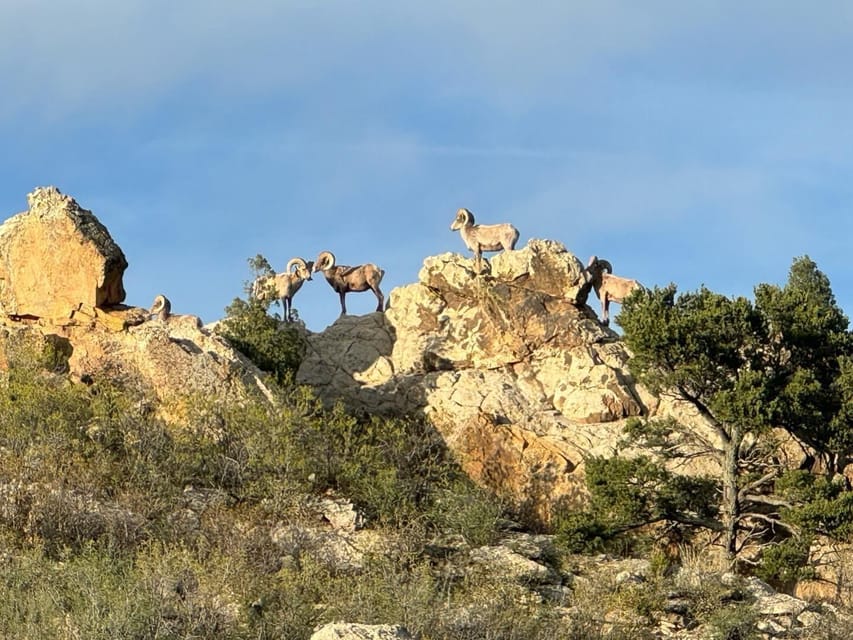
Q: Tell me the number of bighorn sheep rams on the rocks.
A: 5